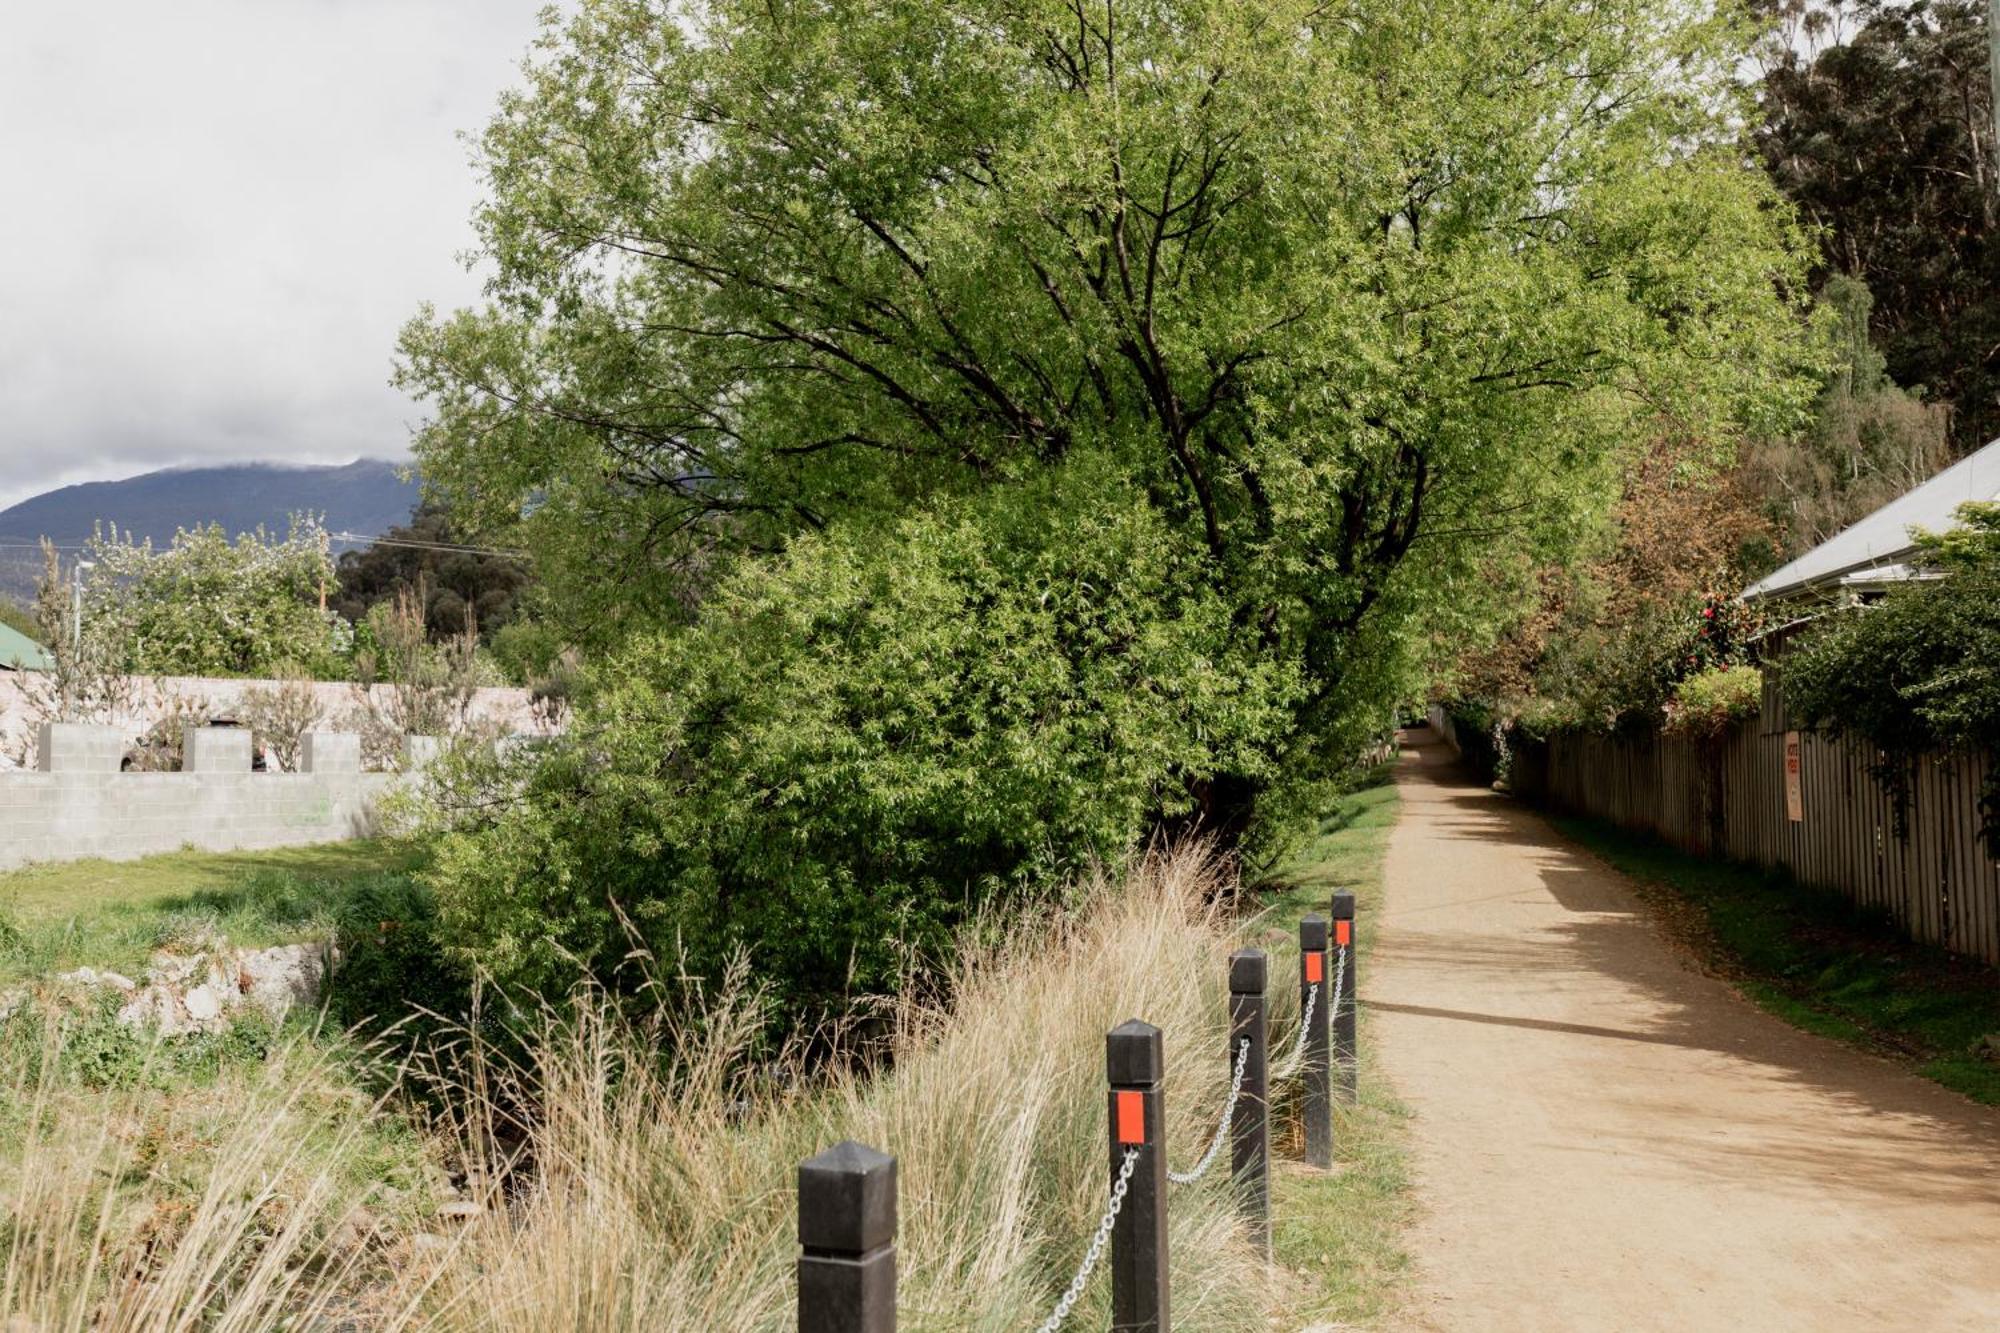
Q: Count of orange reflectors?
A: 3